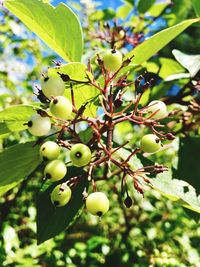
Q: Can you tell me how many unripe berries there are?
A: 11